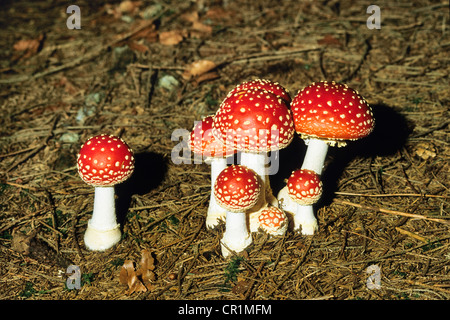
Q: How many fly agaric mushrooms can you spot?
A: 8